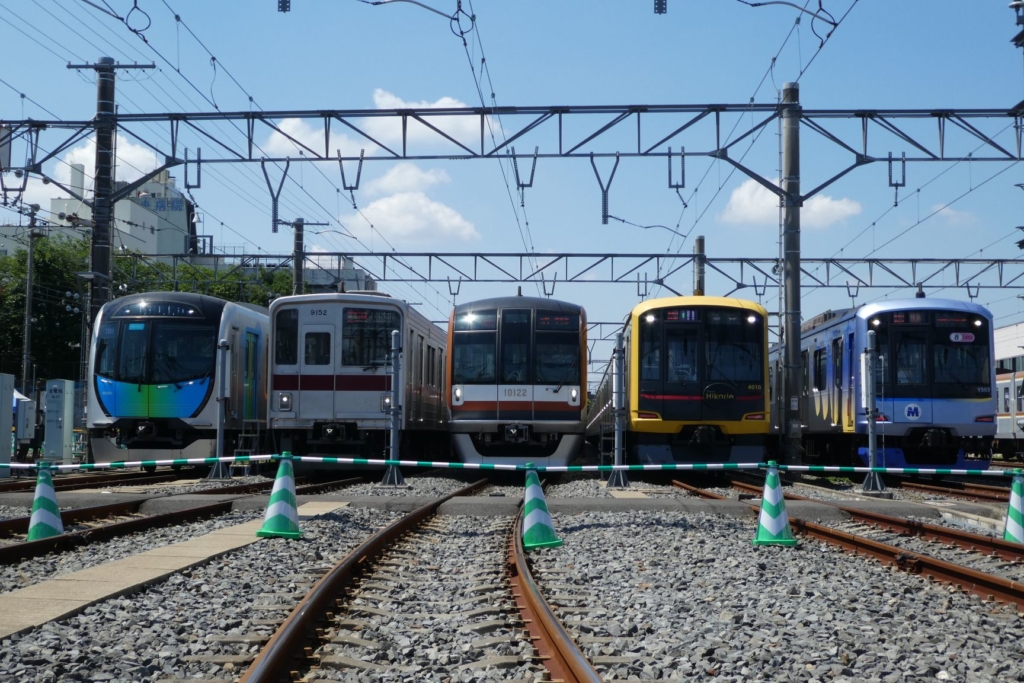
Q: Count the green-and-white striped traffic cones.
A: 5